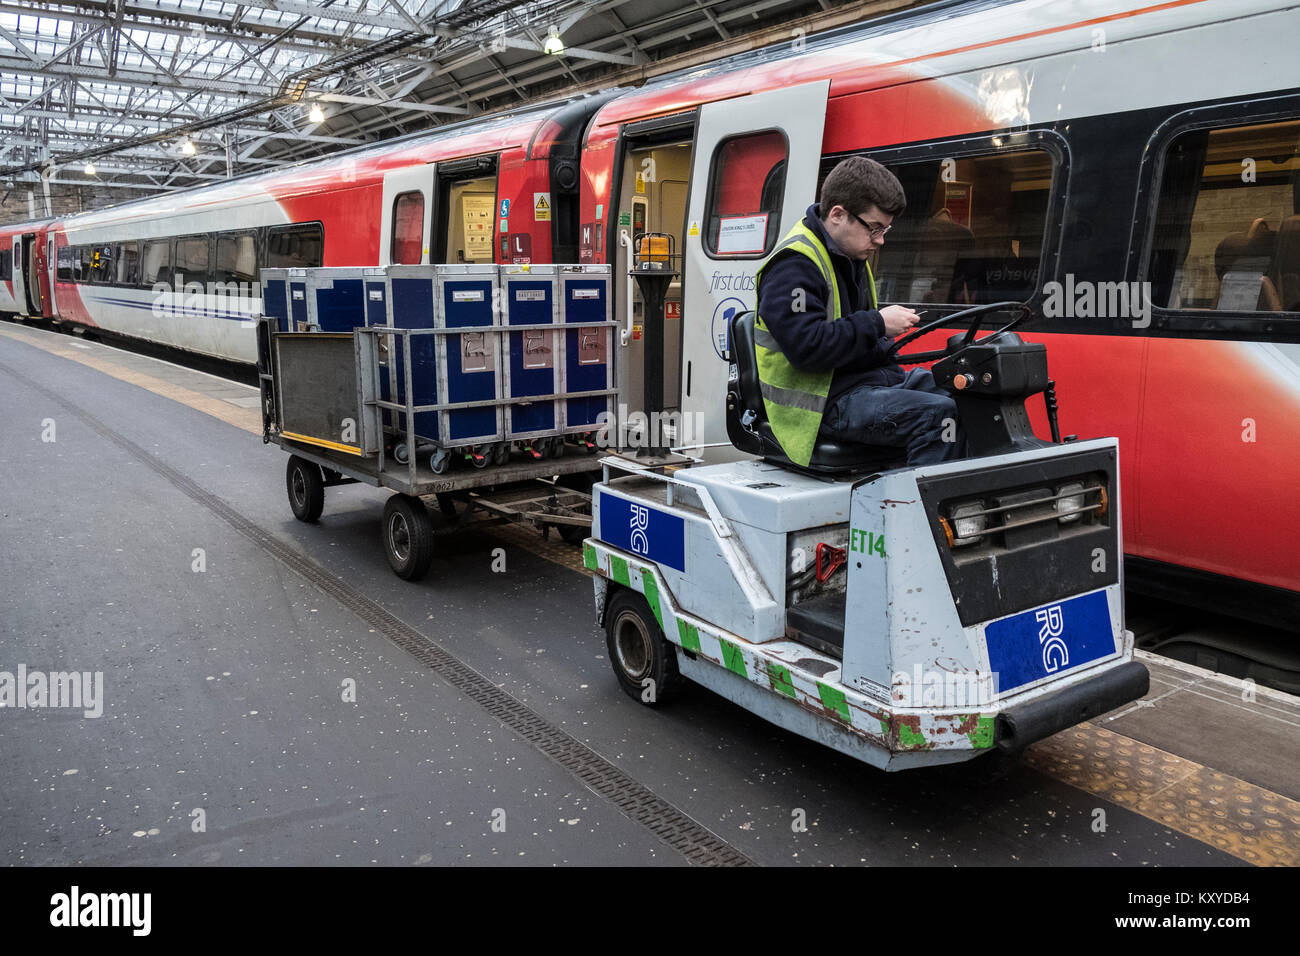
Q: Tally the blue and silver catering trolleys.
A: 5